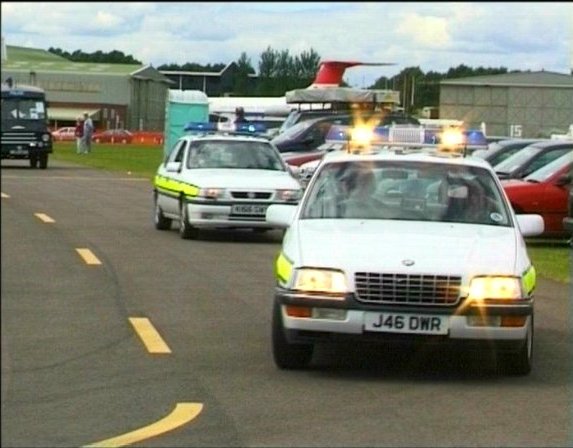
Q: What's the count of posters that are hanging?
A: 0